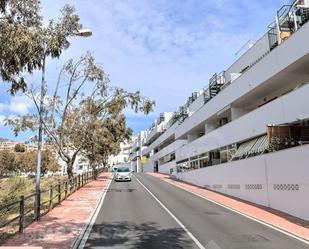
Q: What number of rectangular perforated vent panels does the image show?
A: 5